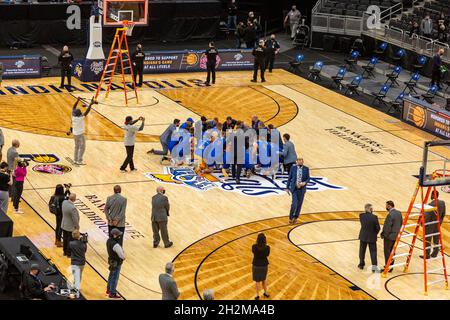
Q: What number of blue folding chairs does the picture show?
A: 14